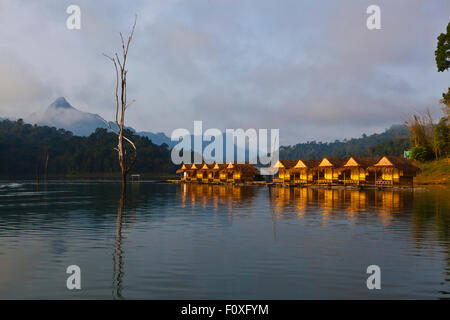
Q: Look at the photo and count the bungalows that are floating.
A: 10